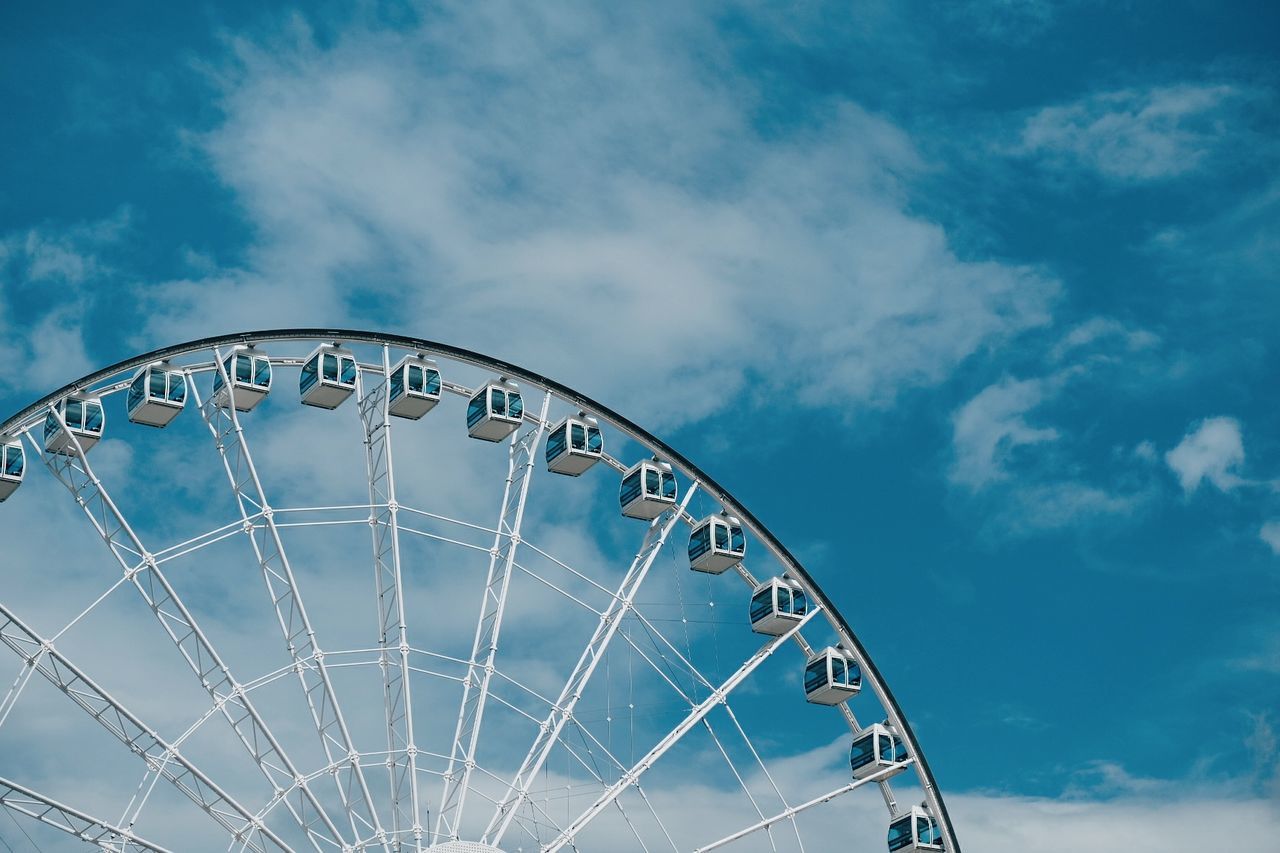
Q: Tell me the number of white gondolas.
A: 14